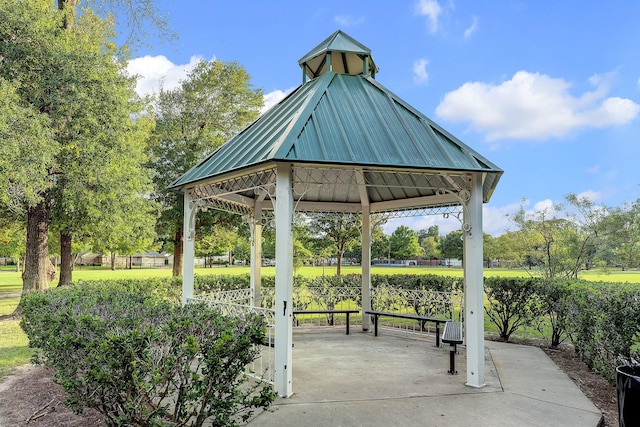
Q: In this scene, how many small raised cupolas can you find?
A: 1